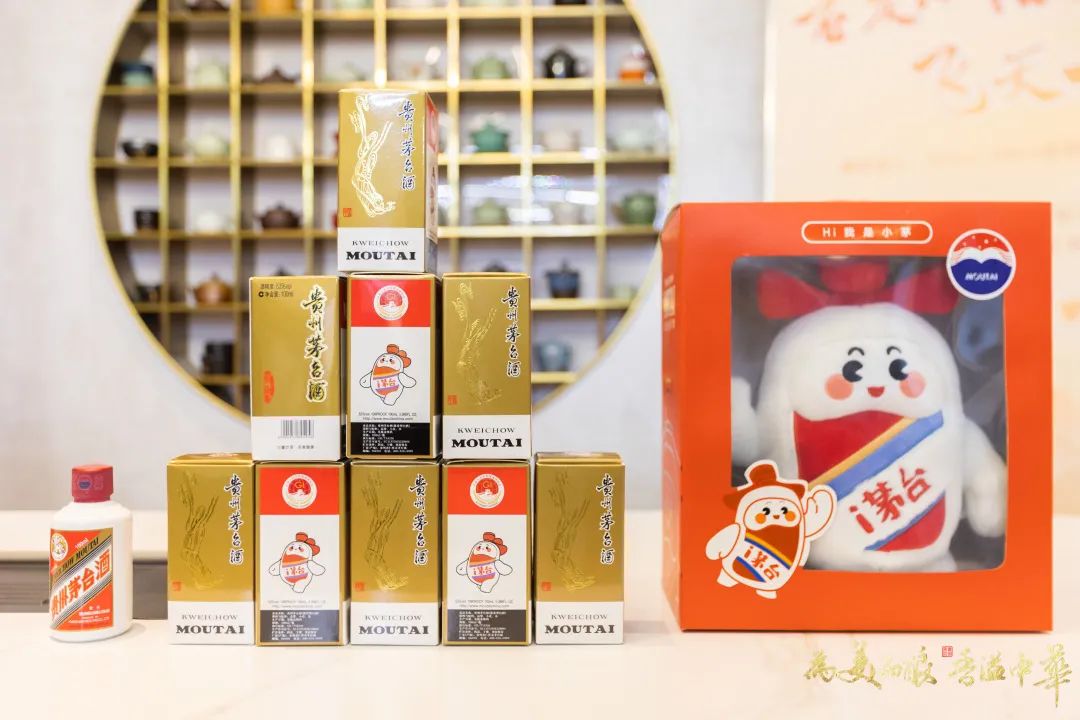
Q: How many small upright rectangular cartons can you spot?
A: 9